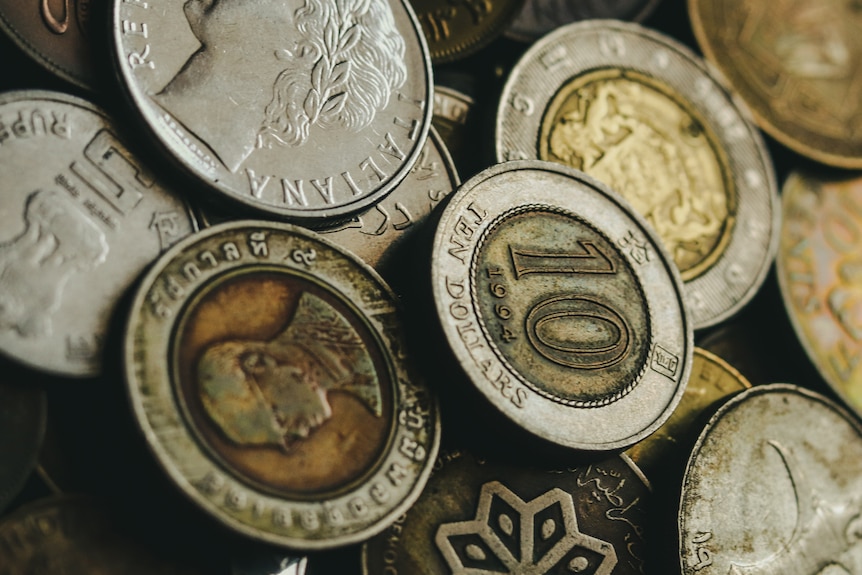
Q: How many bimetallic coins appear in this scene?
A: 3